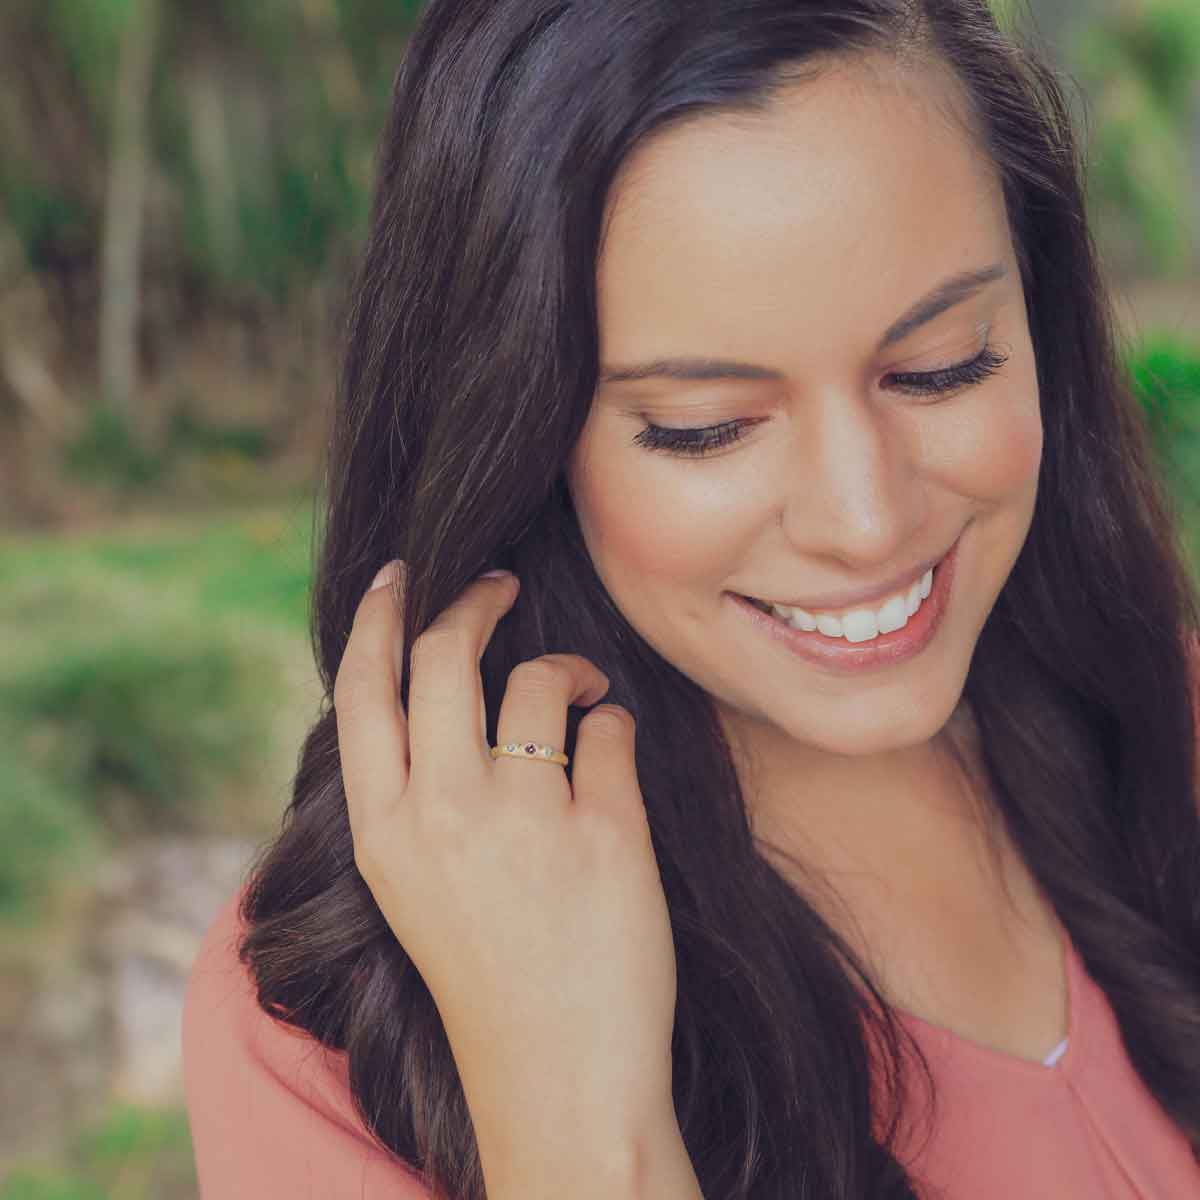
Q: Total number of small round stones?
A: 3